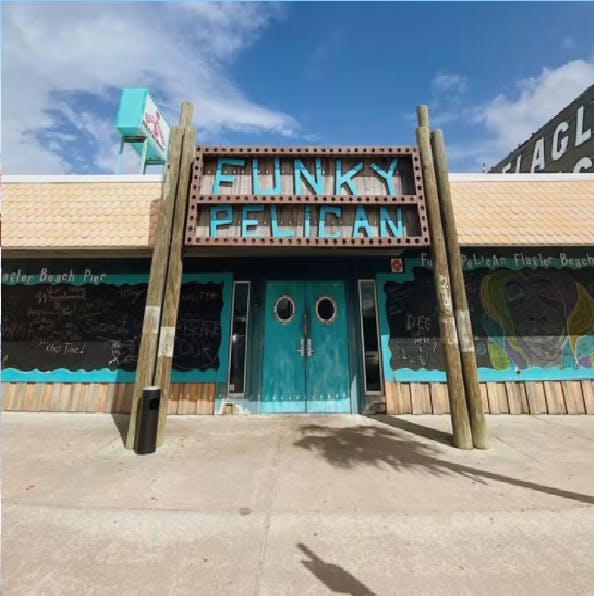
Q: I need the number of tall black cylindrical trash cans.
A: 1